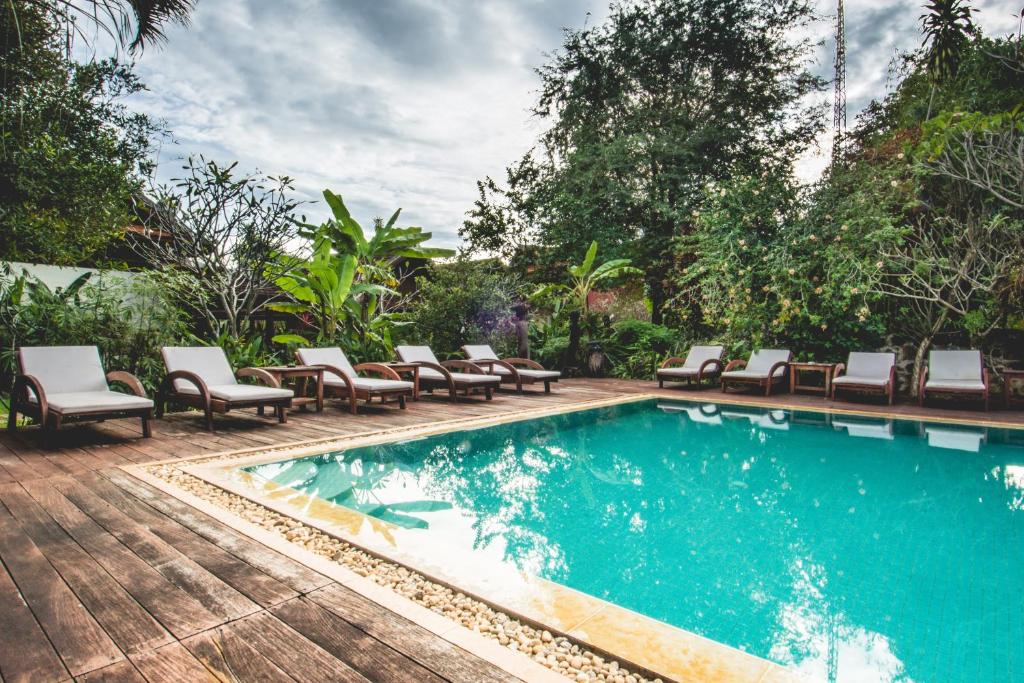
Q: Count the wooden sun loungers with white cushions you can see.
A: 9